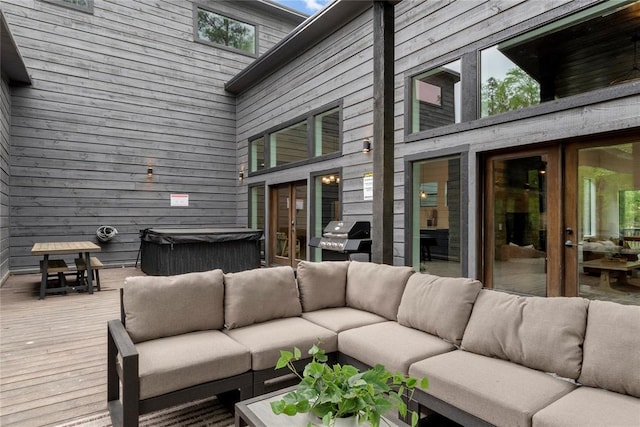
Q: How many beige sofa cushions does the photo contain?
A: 13